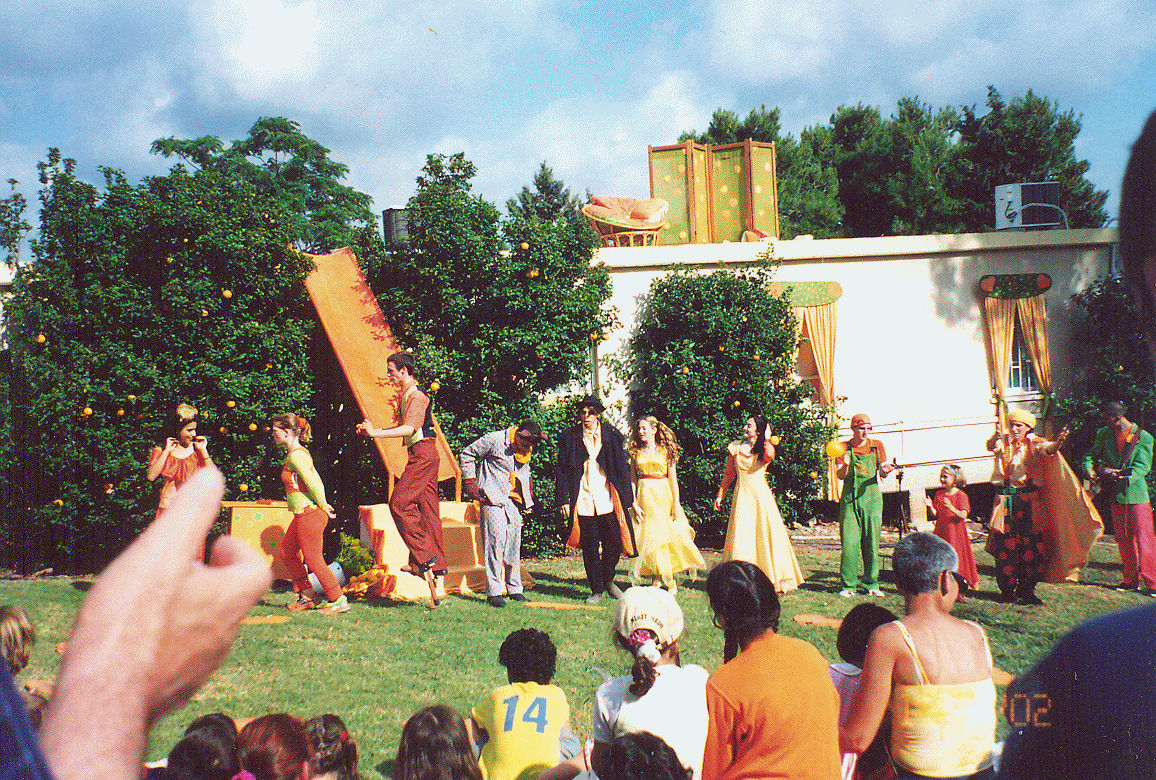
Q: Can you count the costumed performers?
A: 11